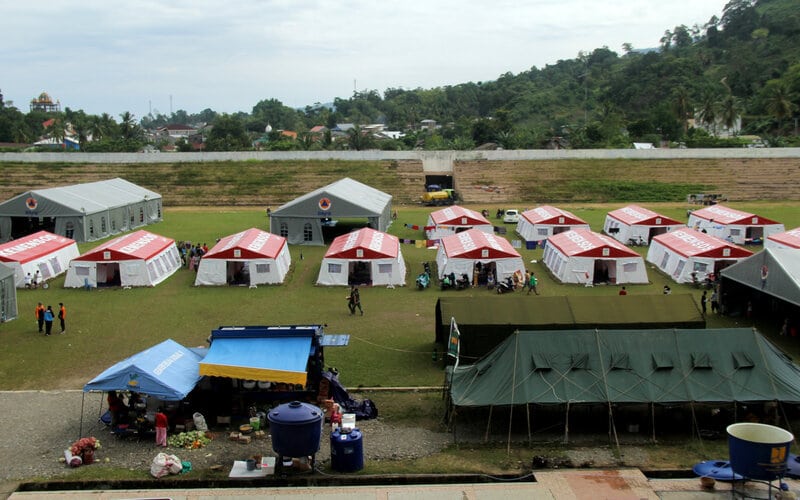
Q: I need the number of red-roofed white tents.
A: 12